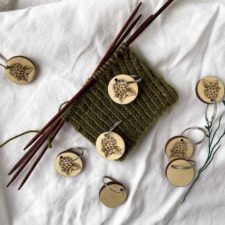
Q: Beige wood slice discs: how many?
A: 8